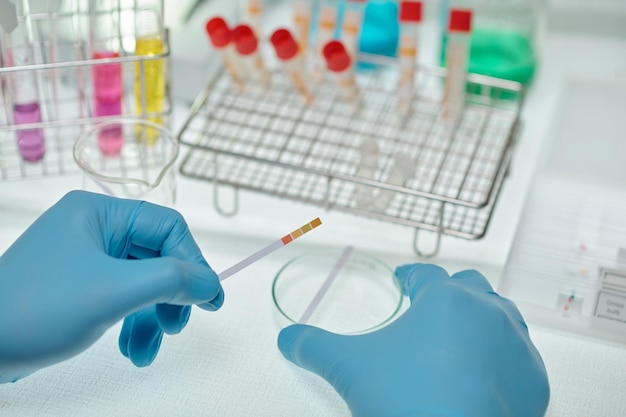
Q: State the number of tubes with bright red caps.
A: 6